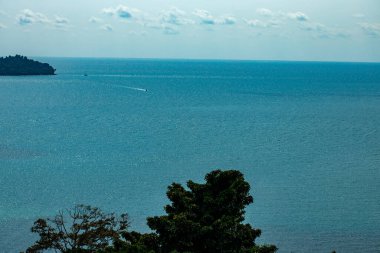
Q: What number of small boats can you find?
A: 2